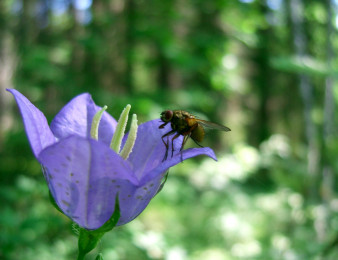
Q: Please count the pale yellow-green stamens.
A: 3